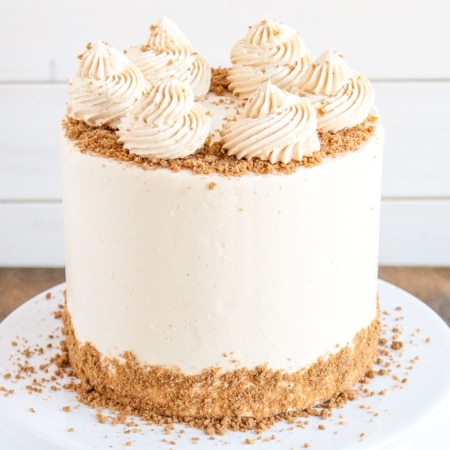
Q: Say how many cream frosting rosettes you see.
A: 6